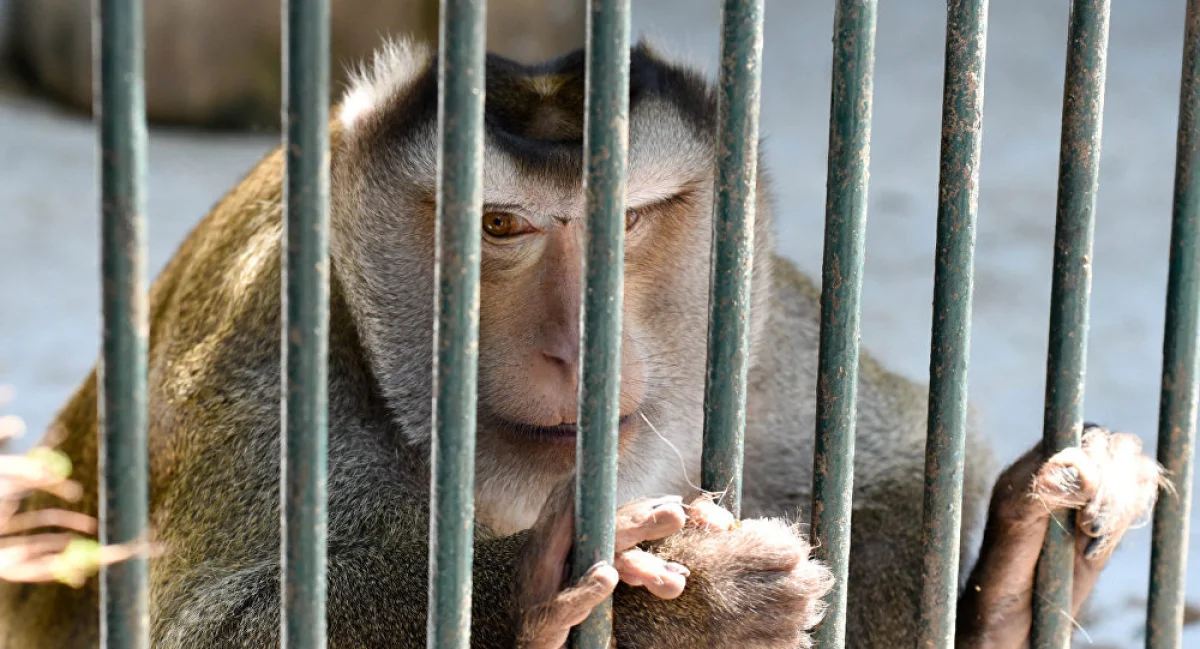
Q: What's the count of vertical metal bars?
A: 9